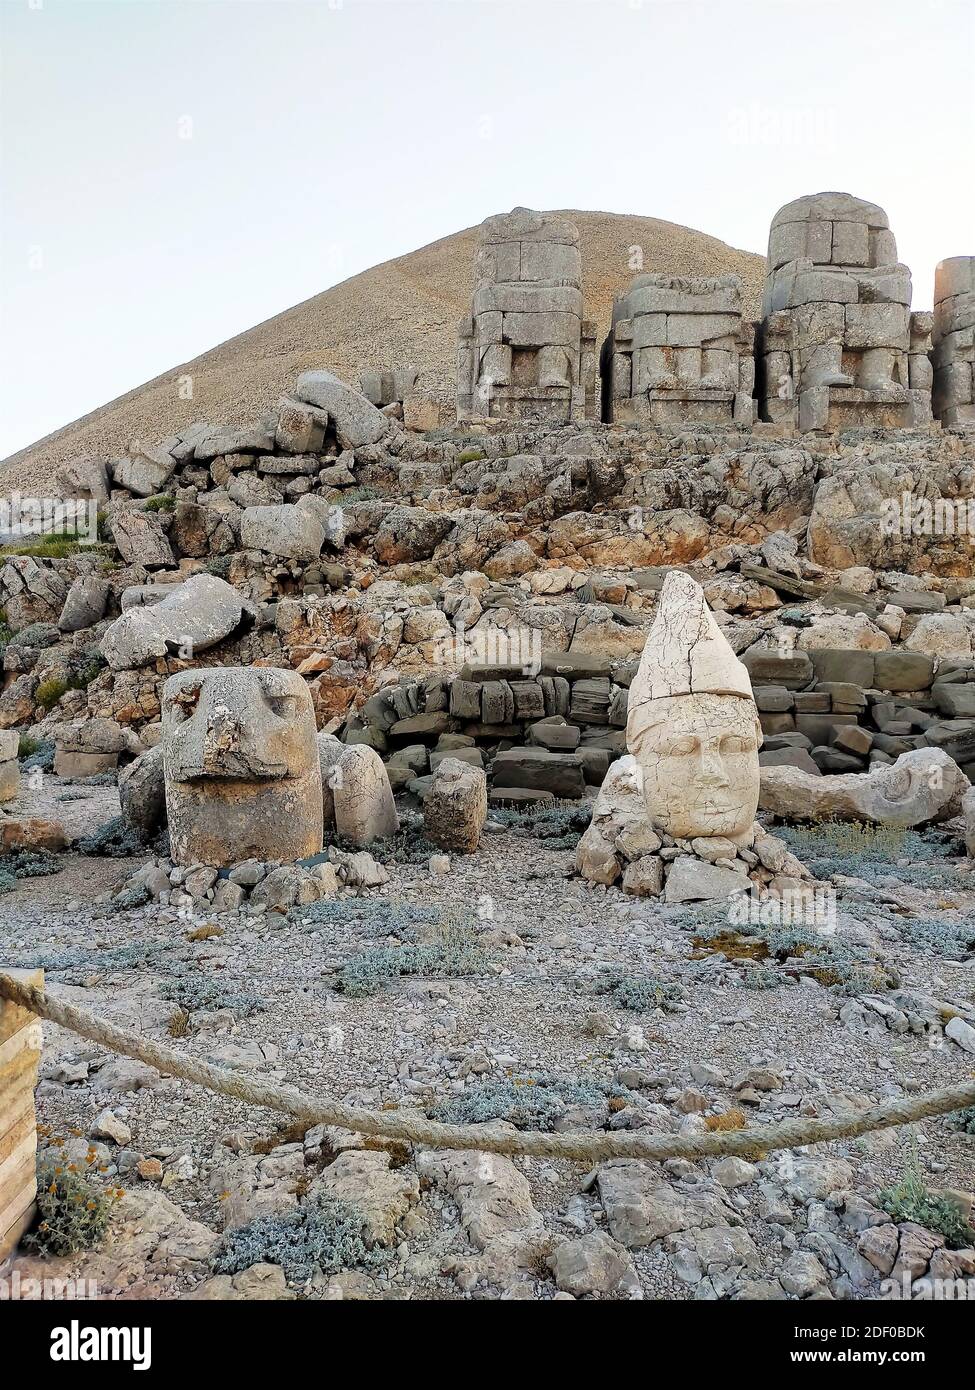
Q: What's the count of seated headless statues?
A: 4